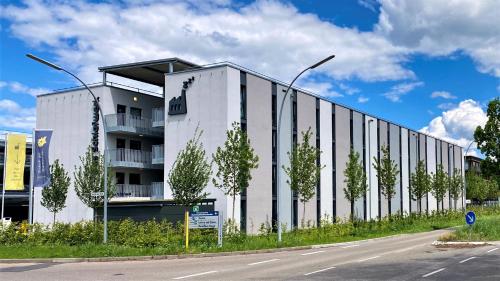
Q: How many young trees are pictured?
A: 10